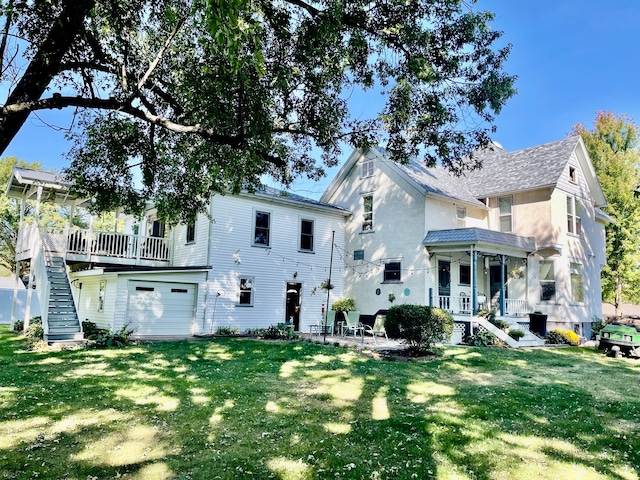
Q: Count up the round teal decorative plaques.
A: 1